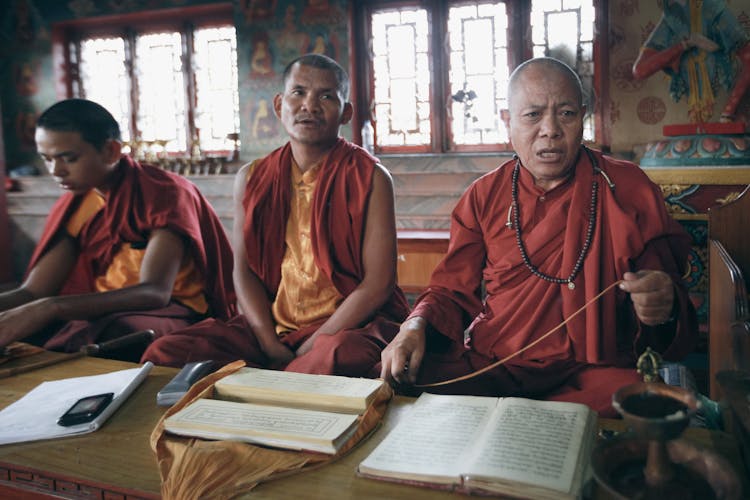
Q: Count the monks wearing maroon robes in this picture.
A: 3